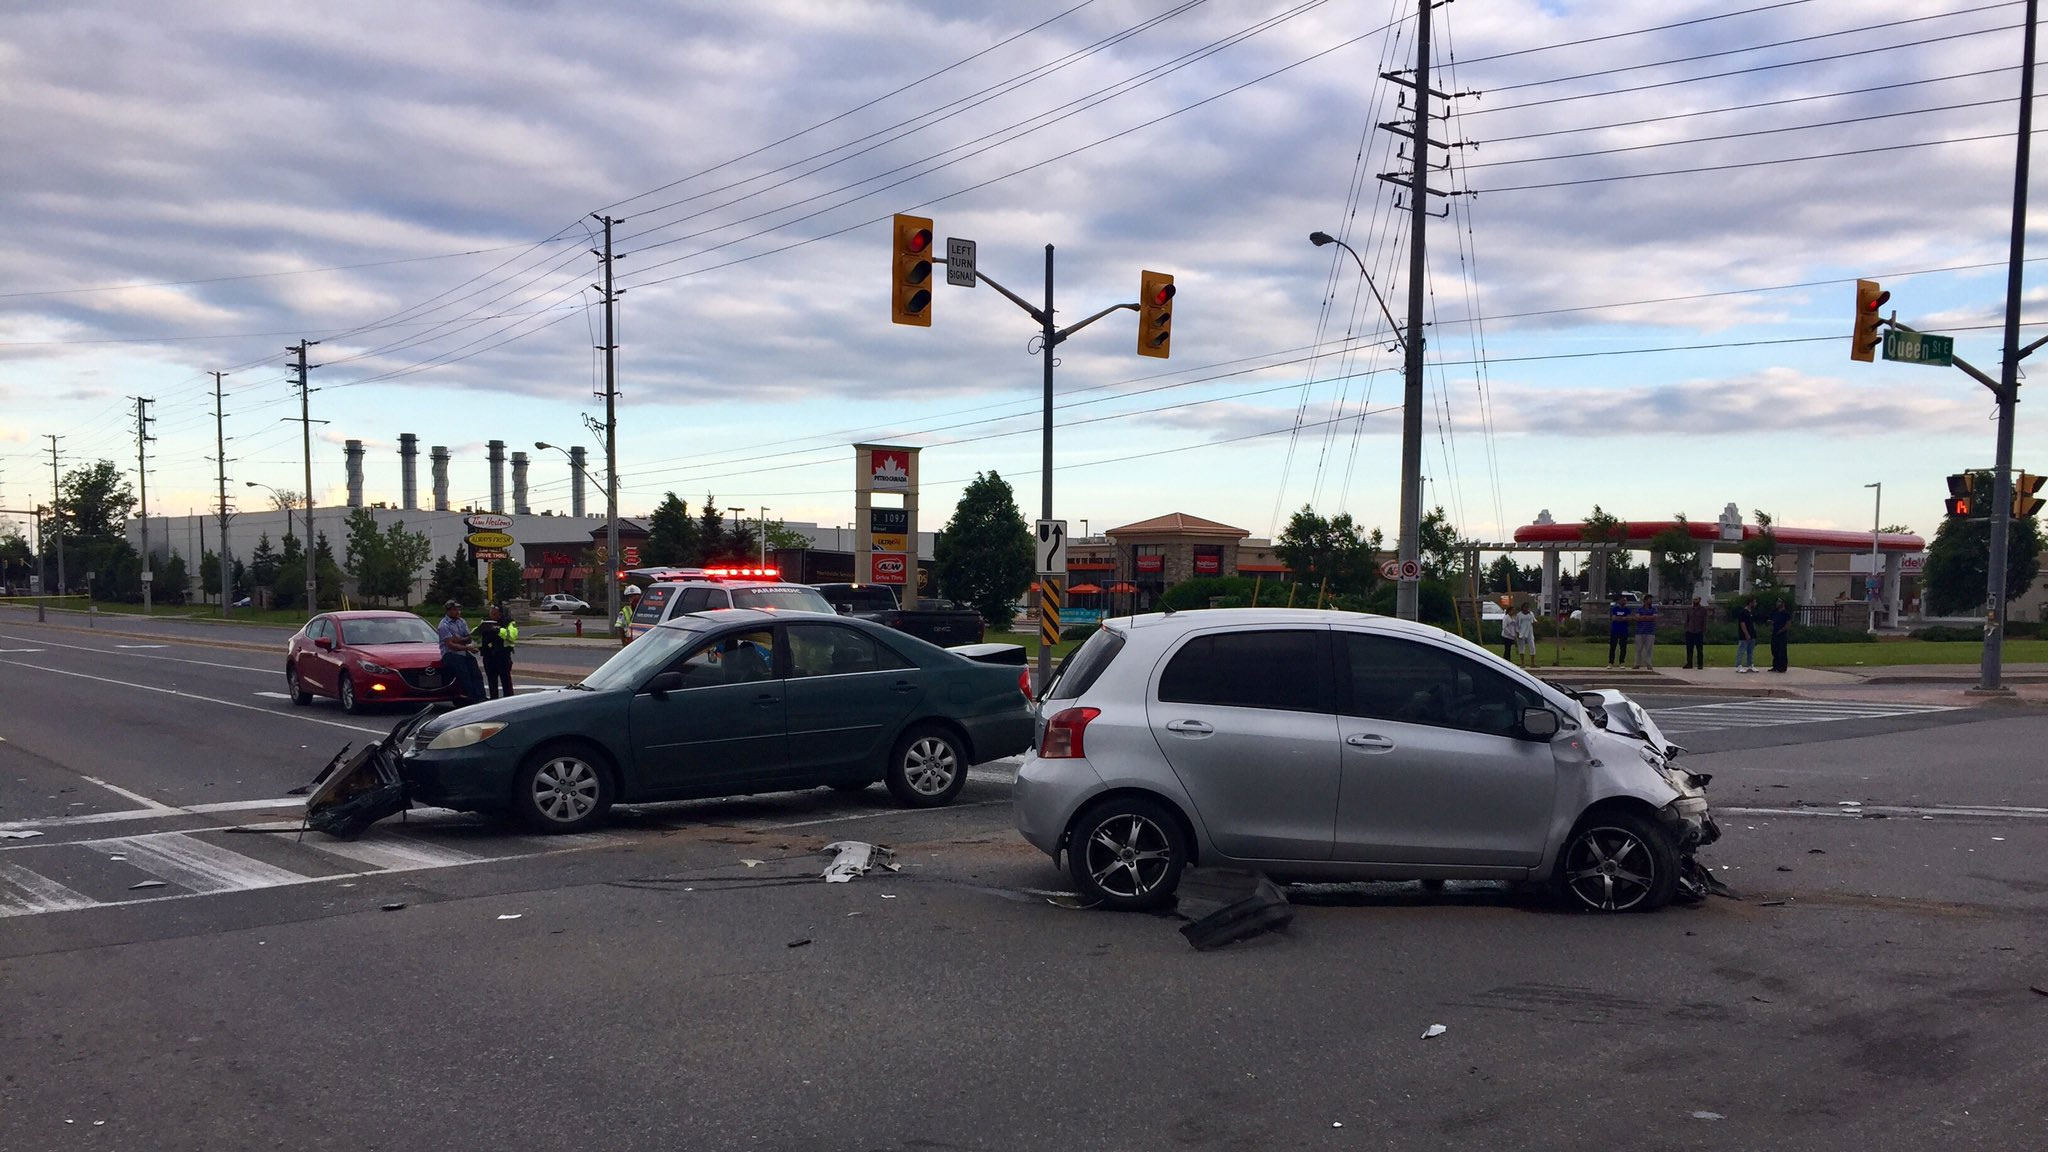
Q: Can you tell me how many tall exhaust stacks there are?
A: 6